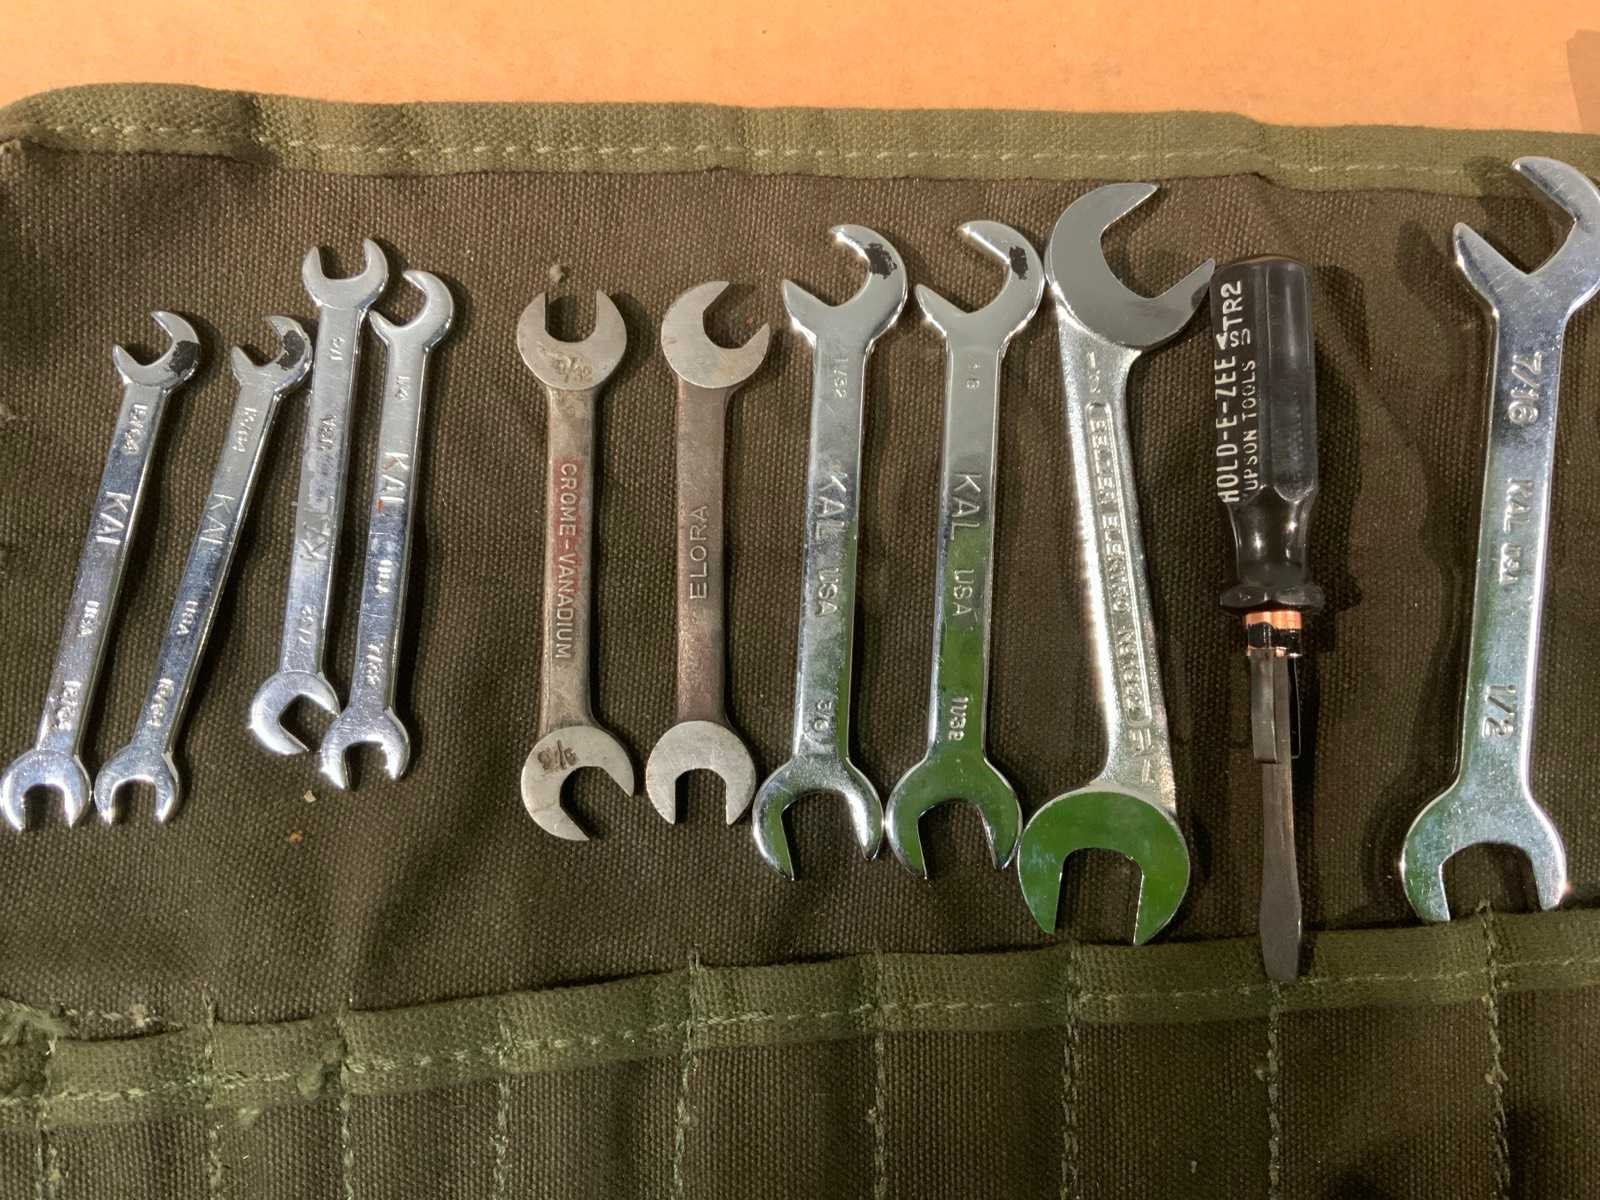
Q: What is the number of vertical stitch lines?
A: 9